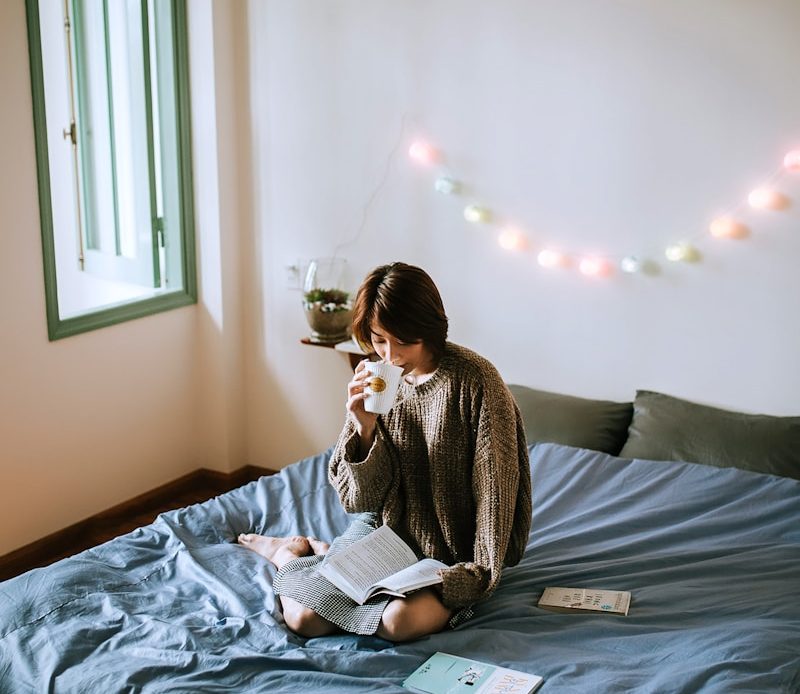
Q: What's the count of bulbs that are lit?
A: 11